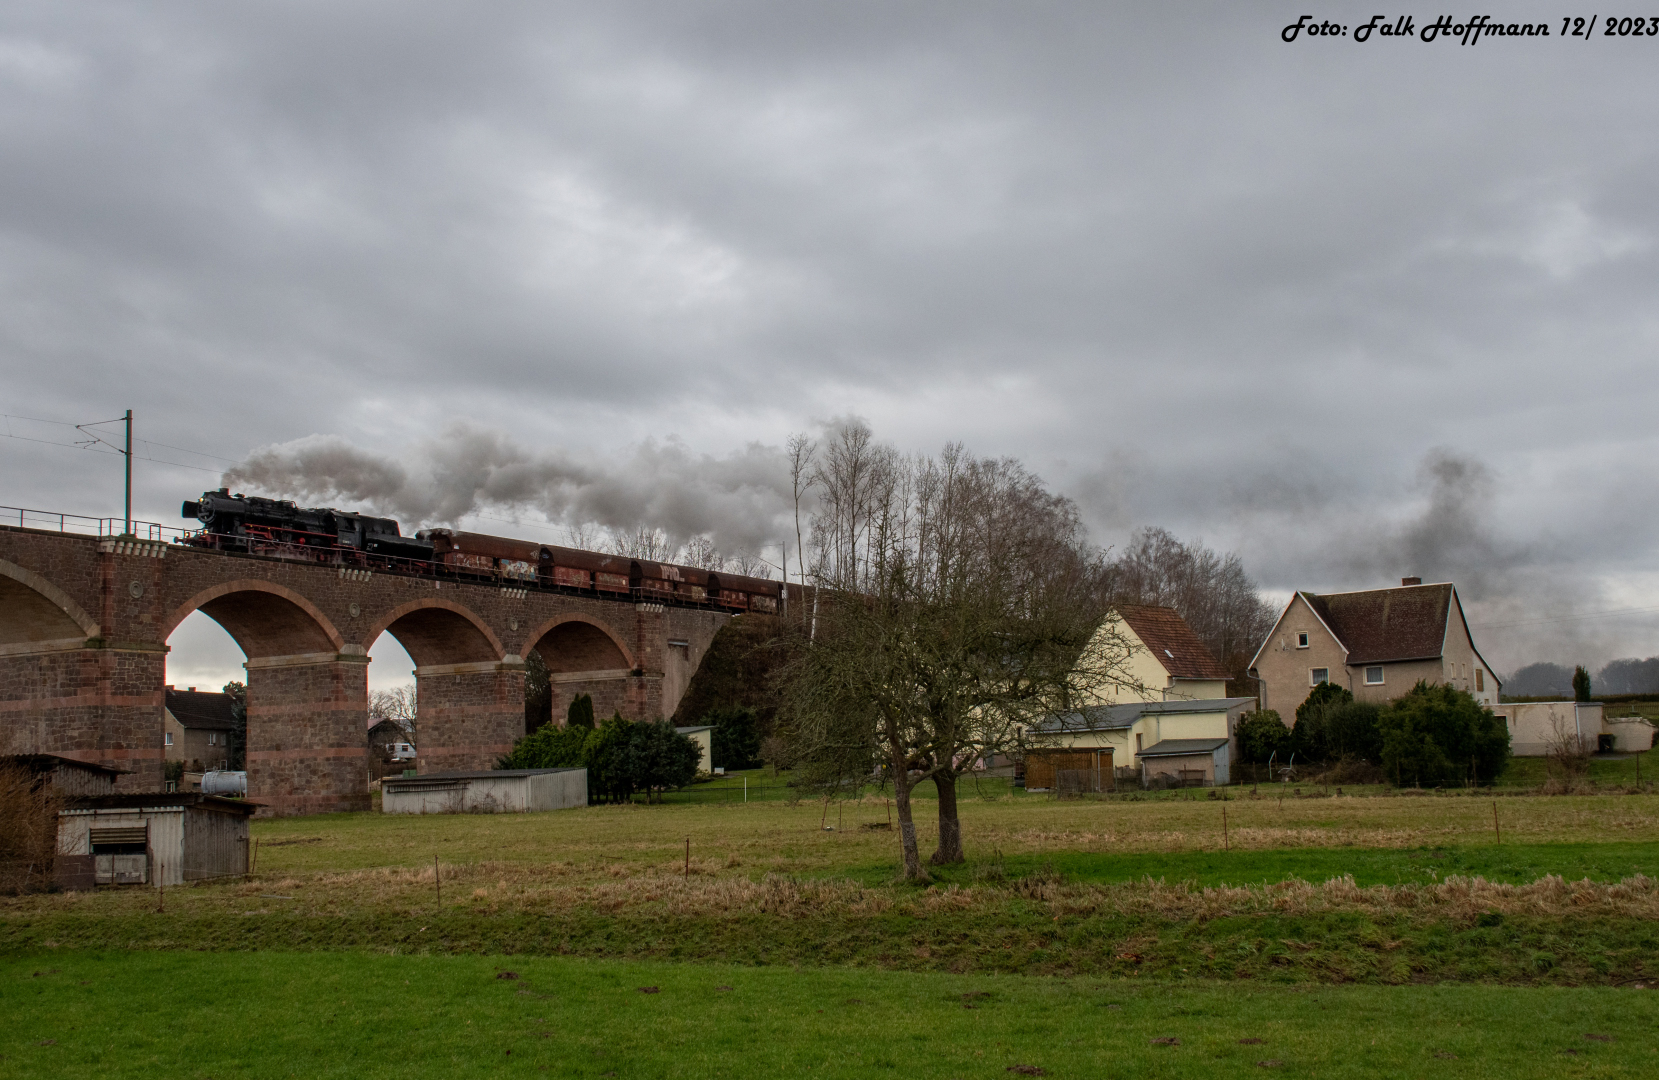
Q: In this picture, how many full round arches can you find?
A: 3